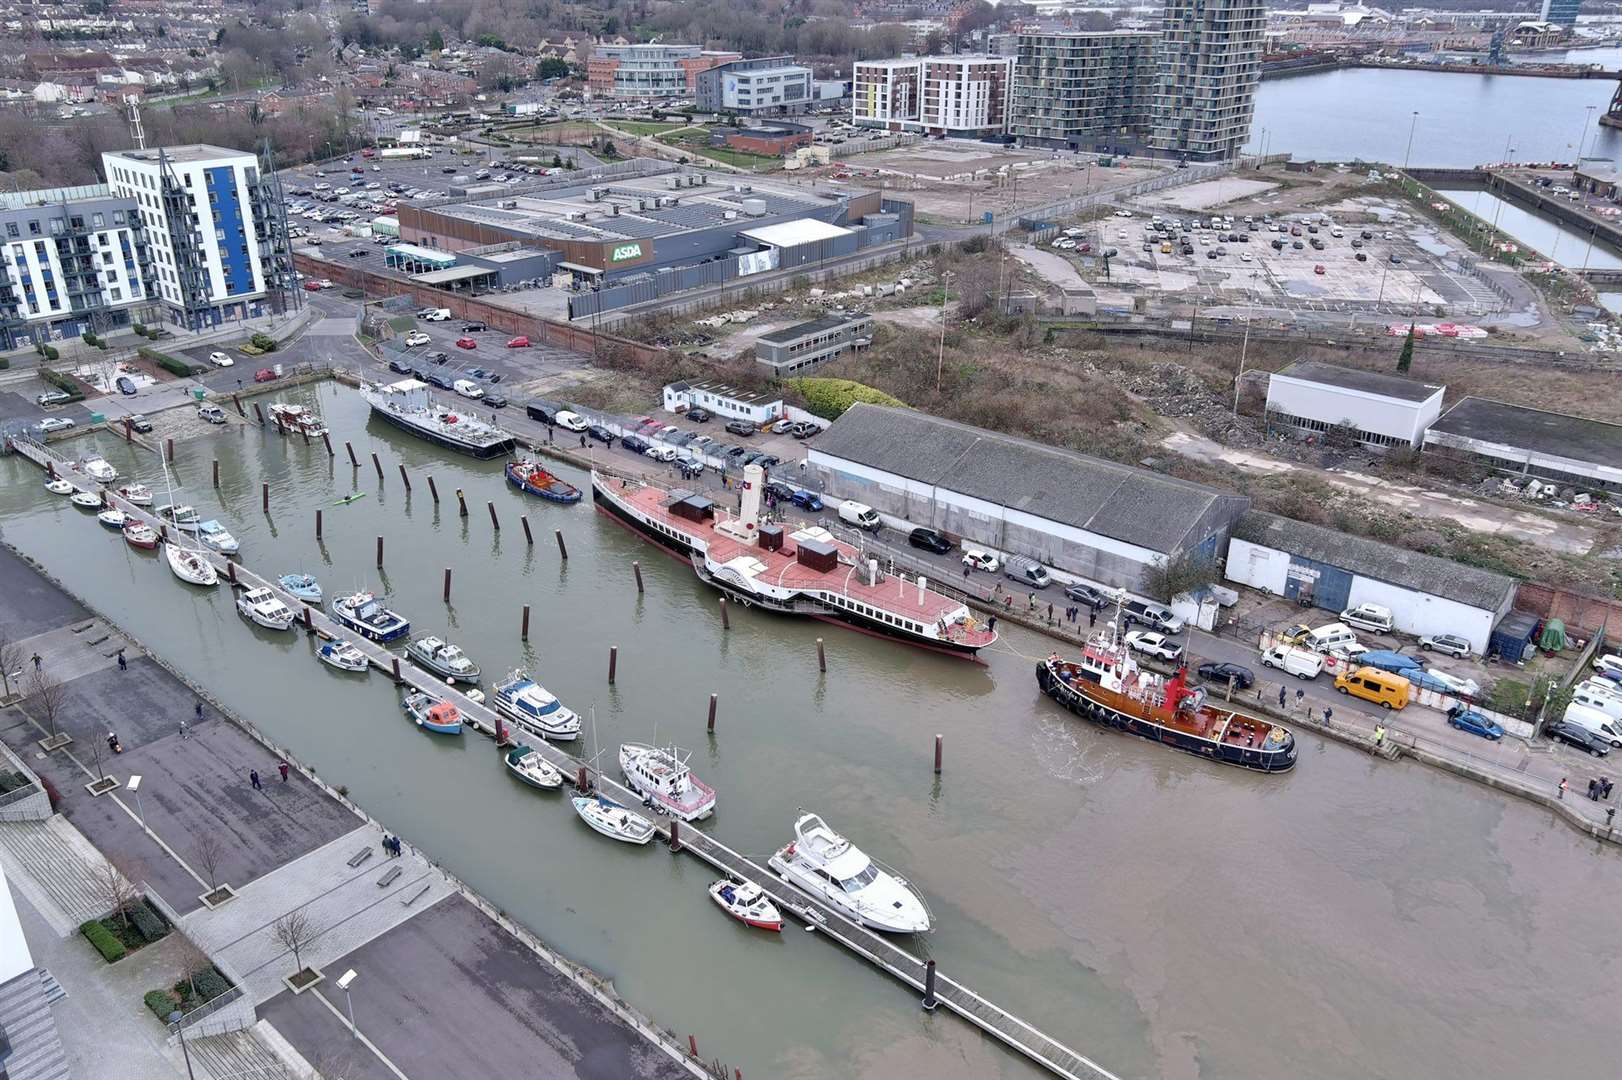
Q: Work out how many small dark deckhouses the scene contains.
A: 3